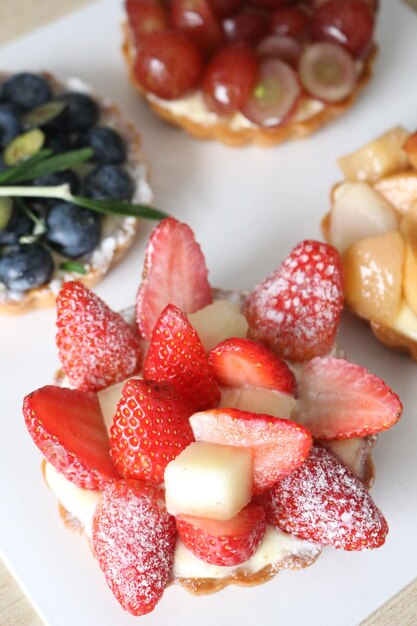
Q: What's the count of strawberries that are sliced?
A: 6